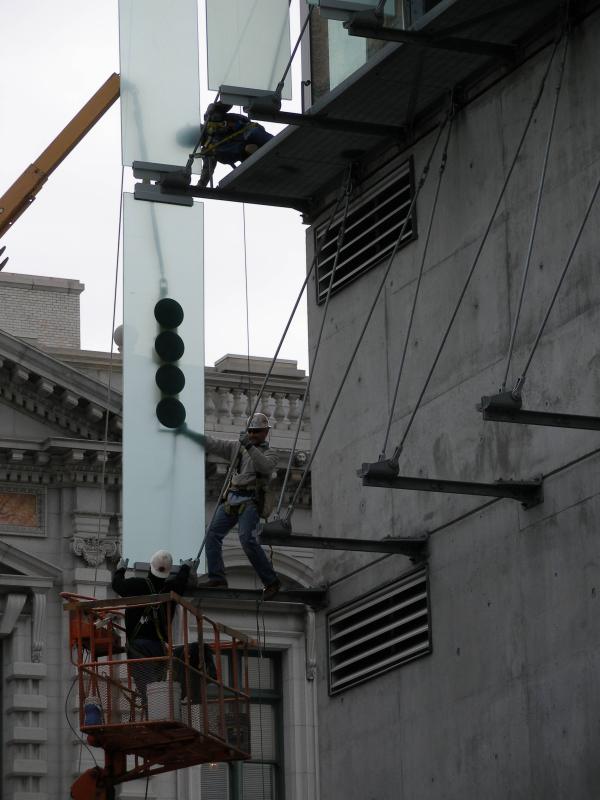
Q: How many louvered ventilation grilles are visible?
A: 2